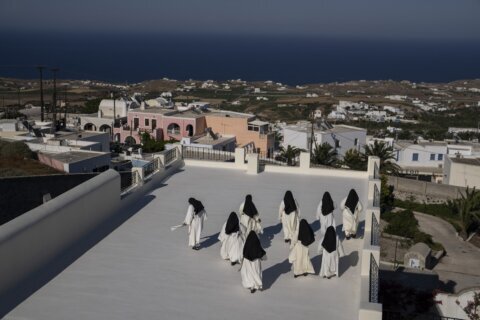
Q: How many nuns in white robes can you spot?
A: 9